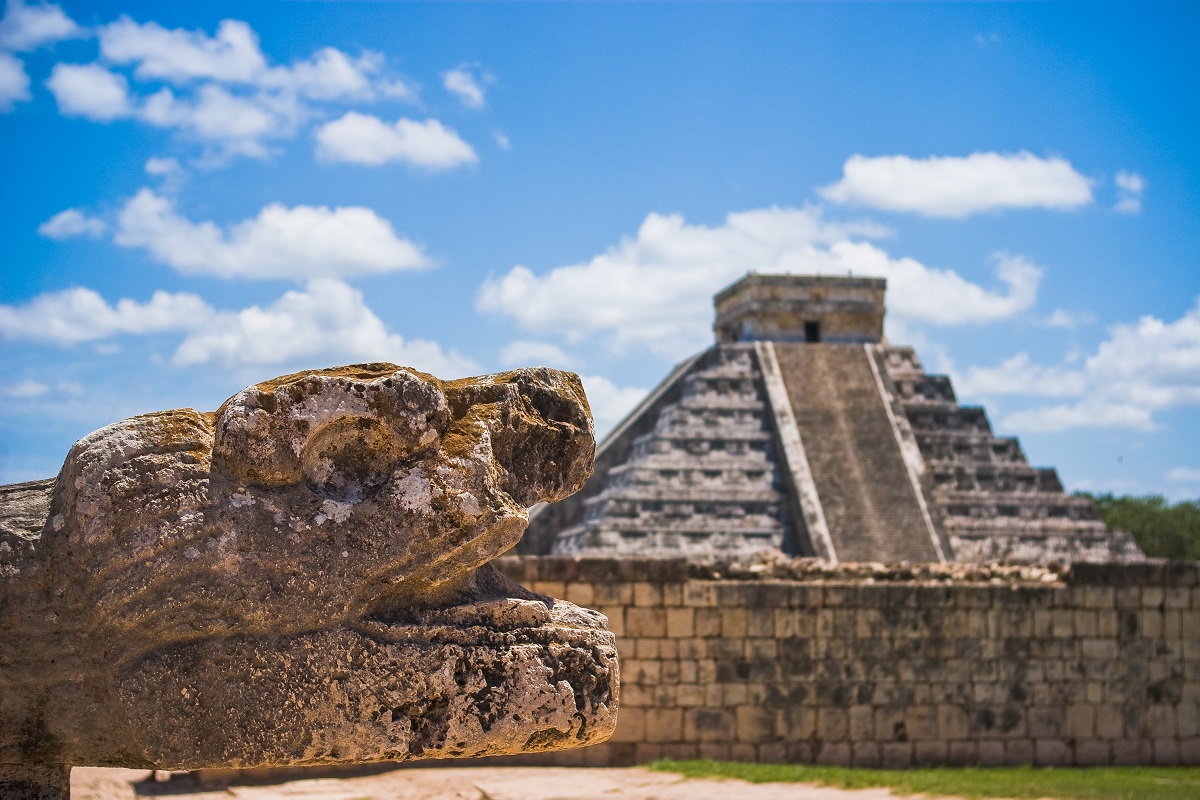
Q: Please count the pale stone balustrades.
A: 2